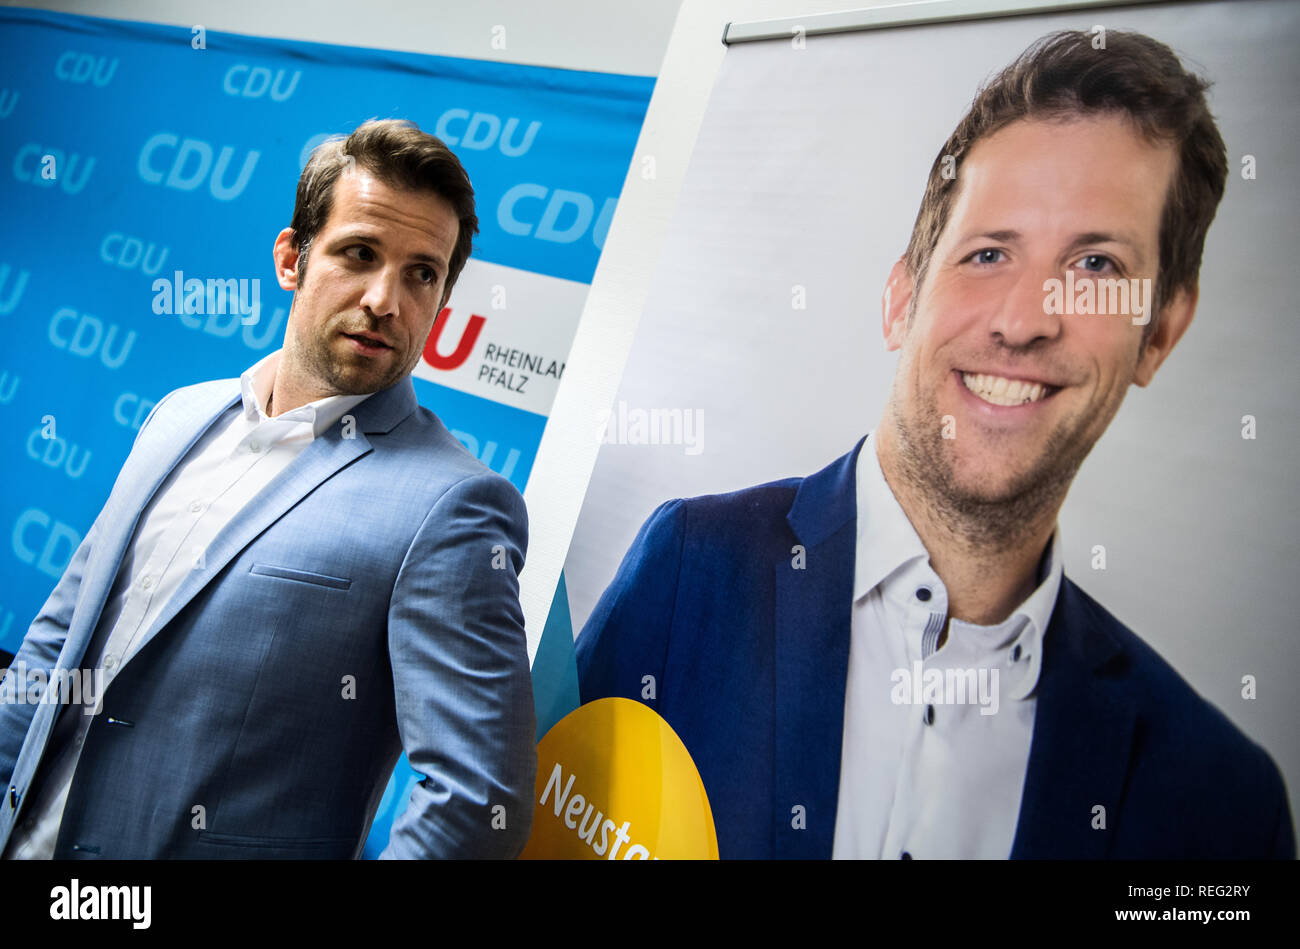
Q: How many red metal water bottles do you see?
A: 0